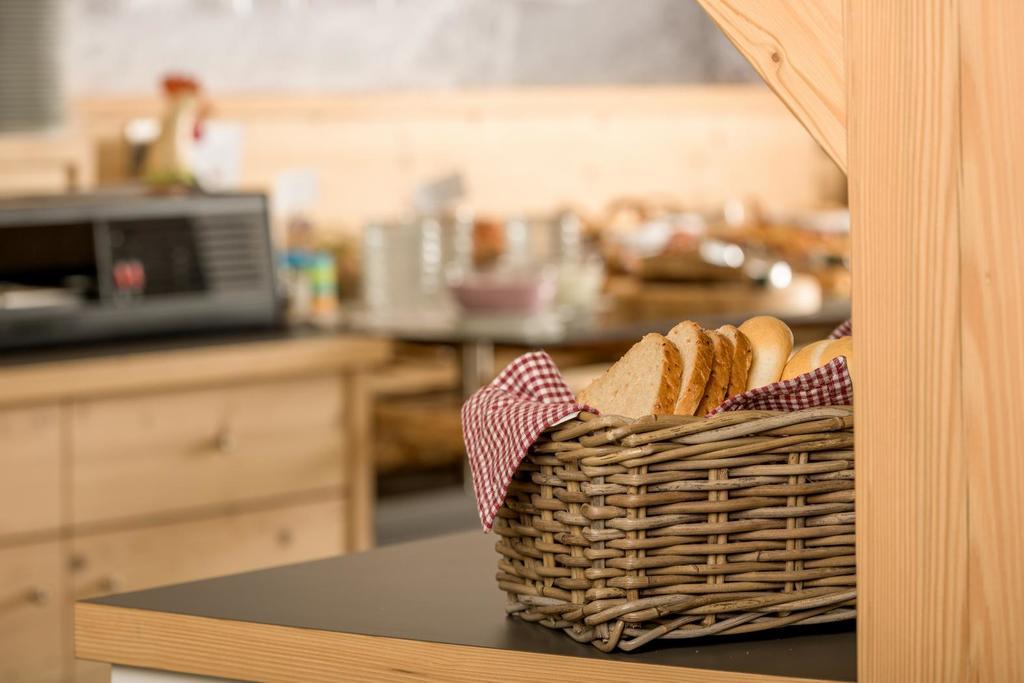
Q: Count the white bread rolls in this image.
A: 2